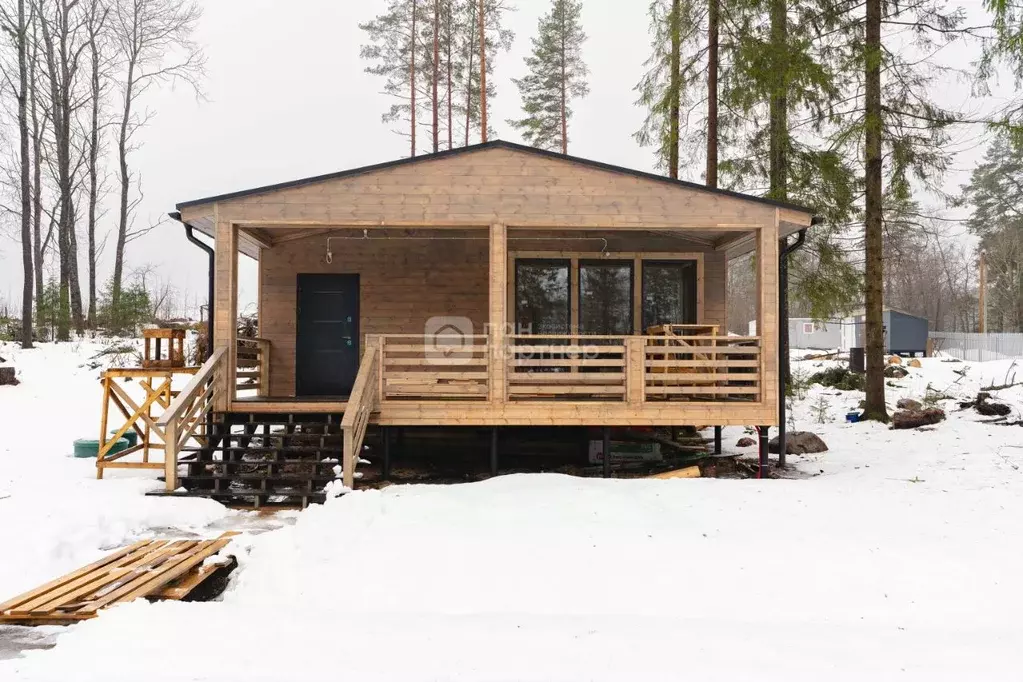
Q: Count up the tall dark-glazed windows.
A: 3